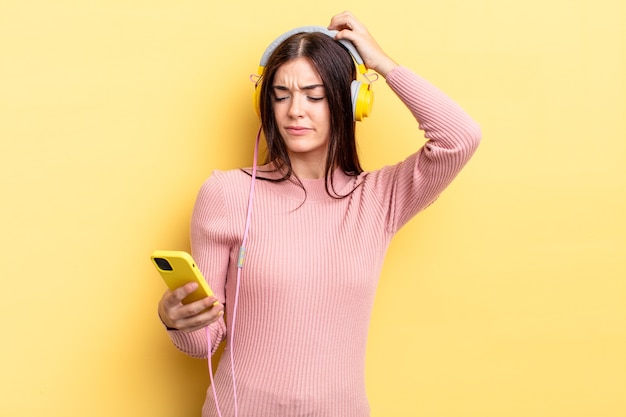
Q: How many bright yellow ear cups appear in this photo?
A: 2